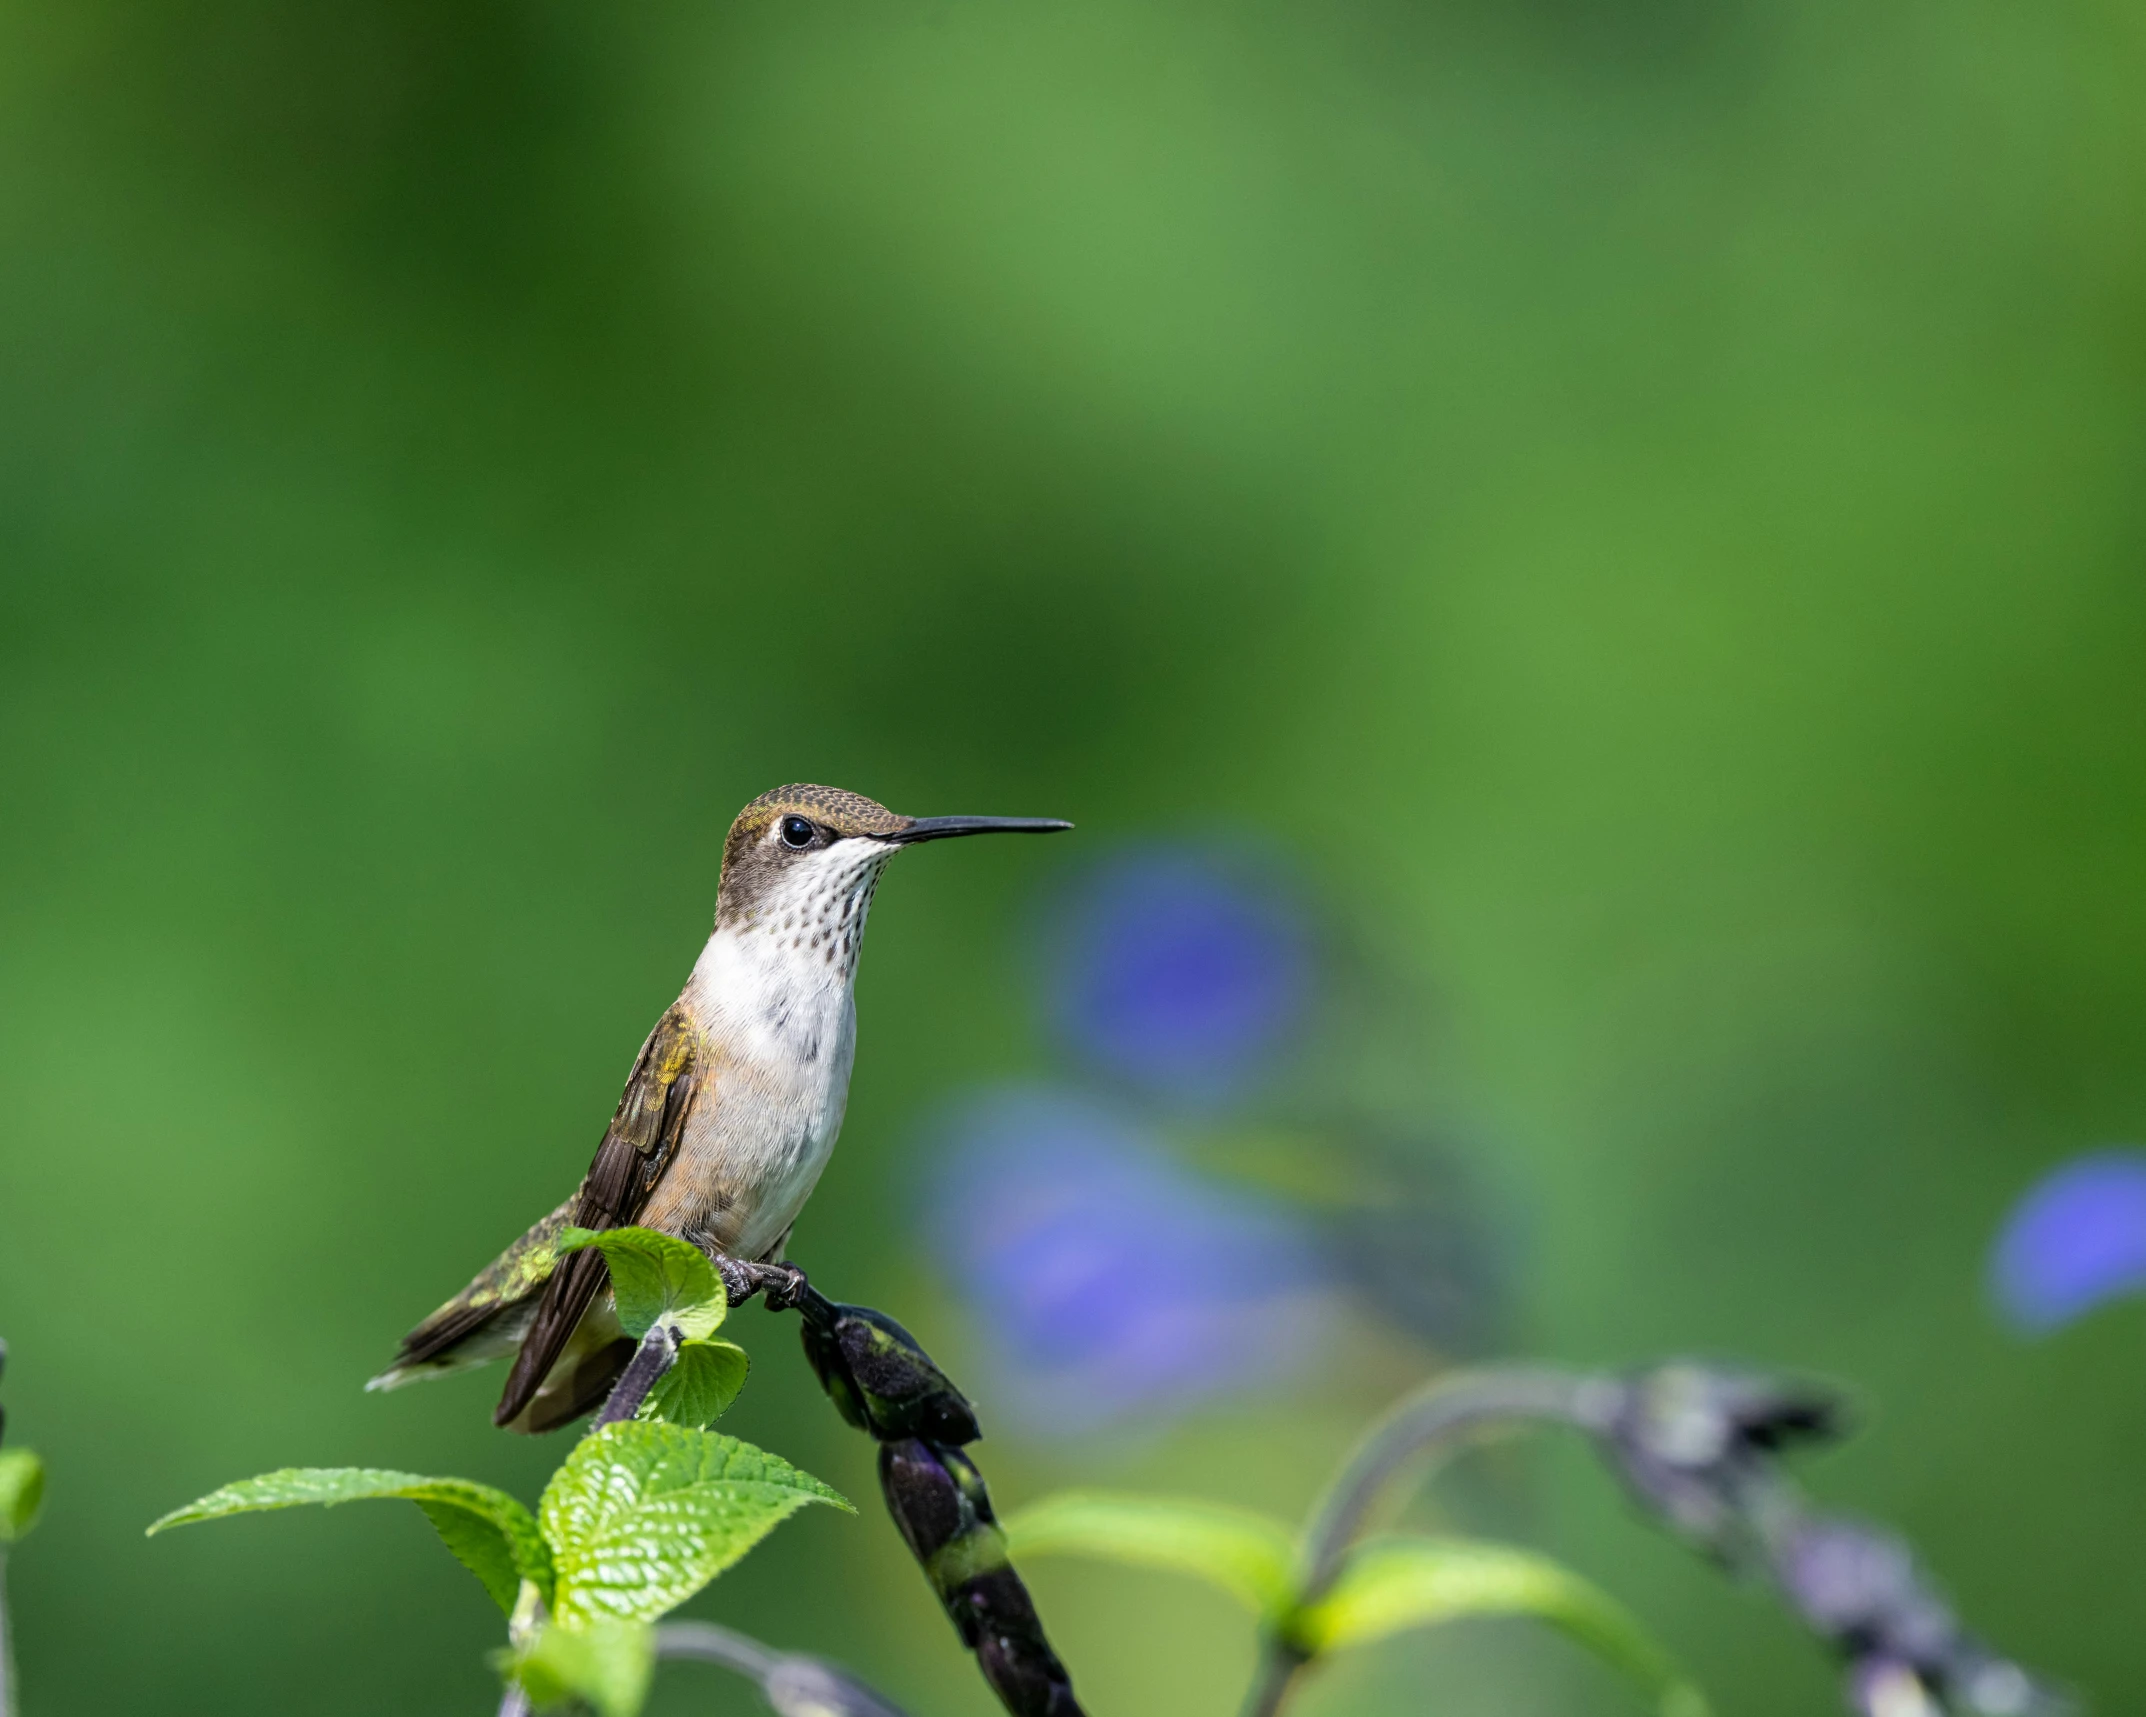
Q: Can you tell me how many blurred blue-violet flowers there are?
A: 3